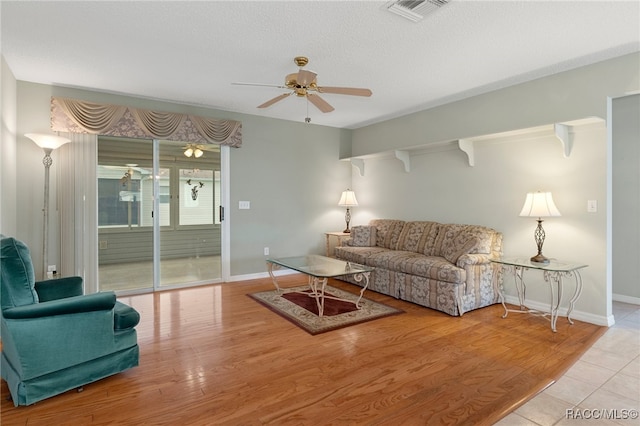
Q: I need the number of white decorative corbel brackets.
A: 4